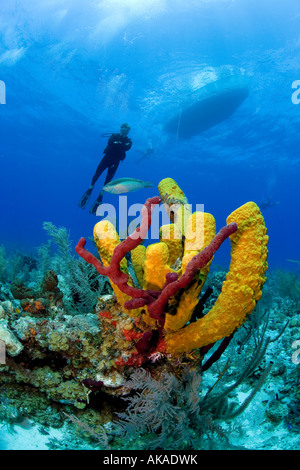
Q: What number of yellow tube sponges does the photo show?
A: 7